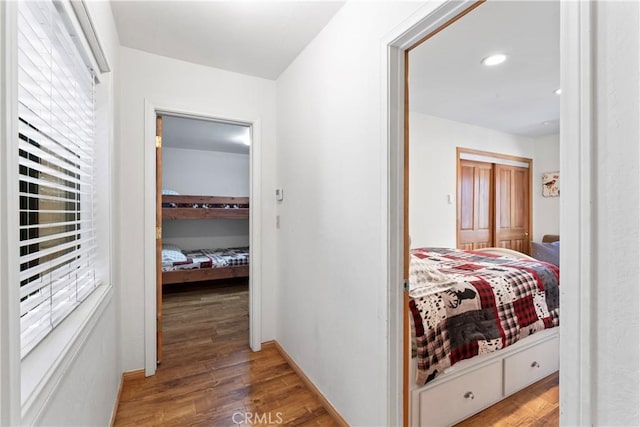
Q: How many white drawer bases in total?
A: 2